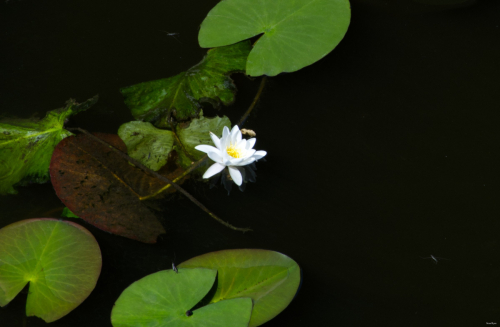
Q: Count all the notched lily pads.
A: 3